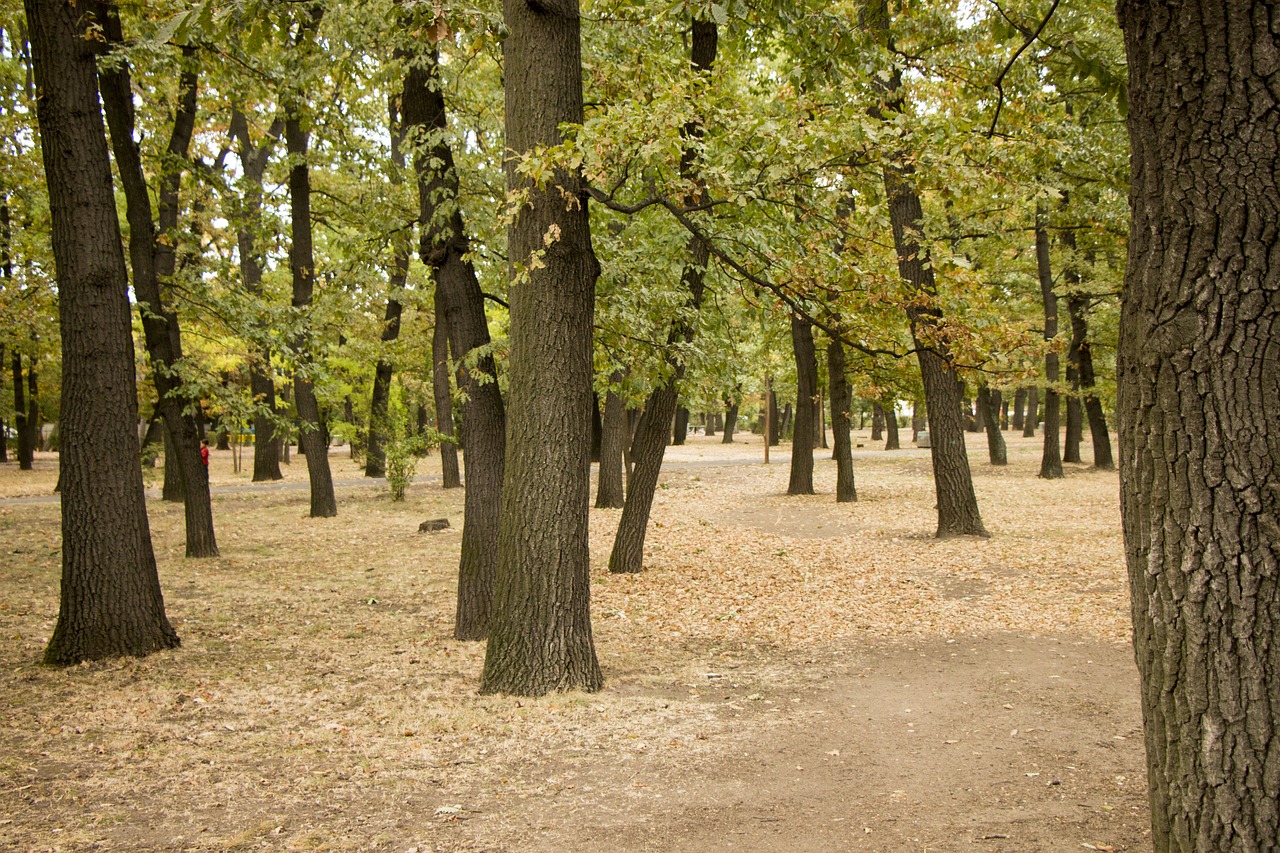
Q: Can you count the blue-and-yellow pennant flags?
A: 0